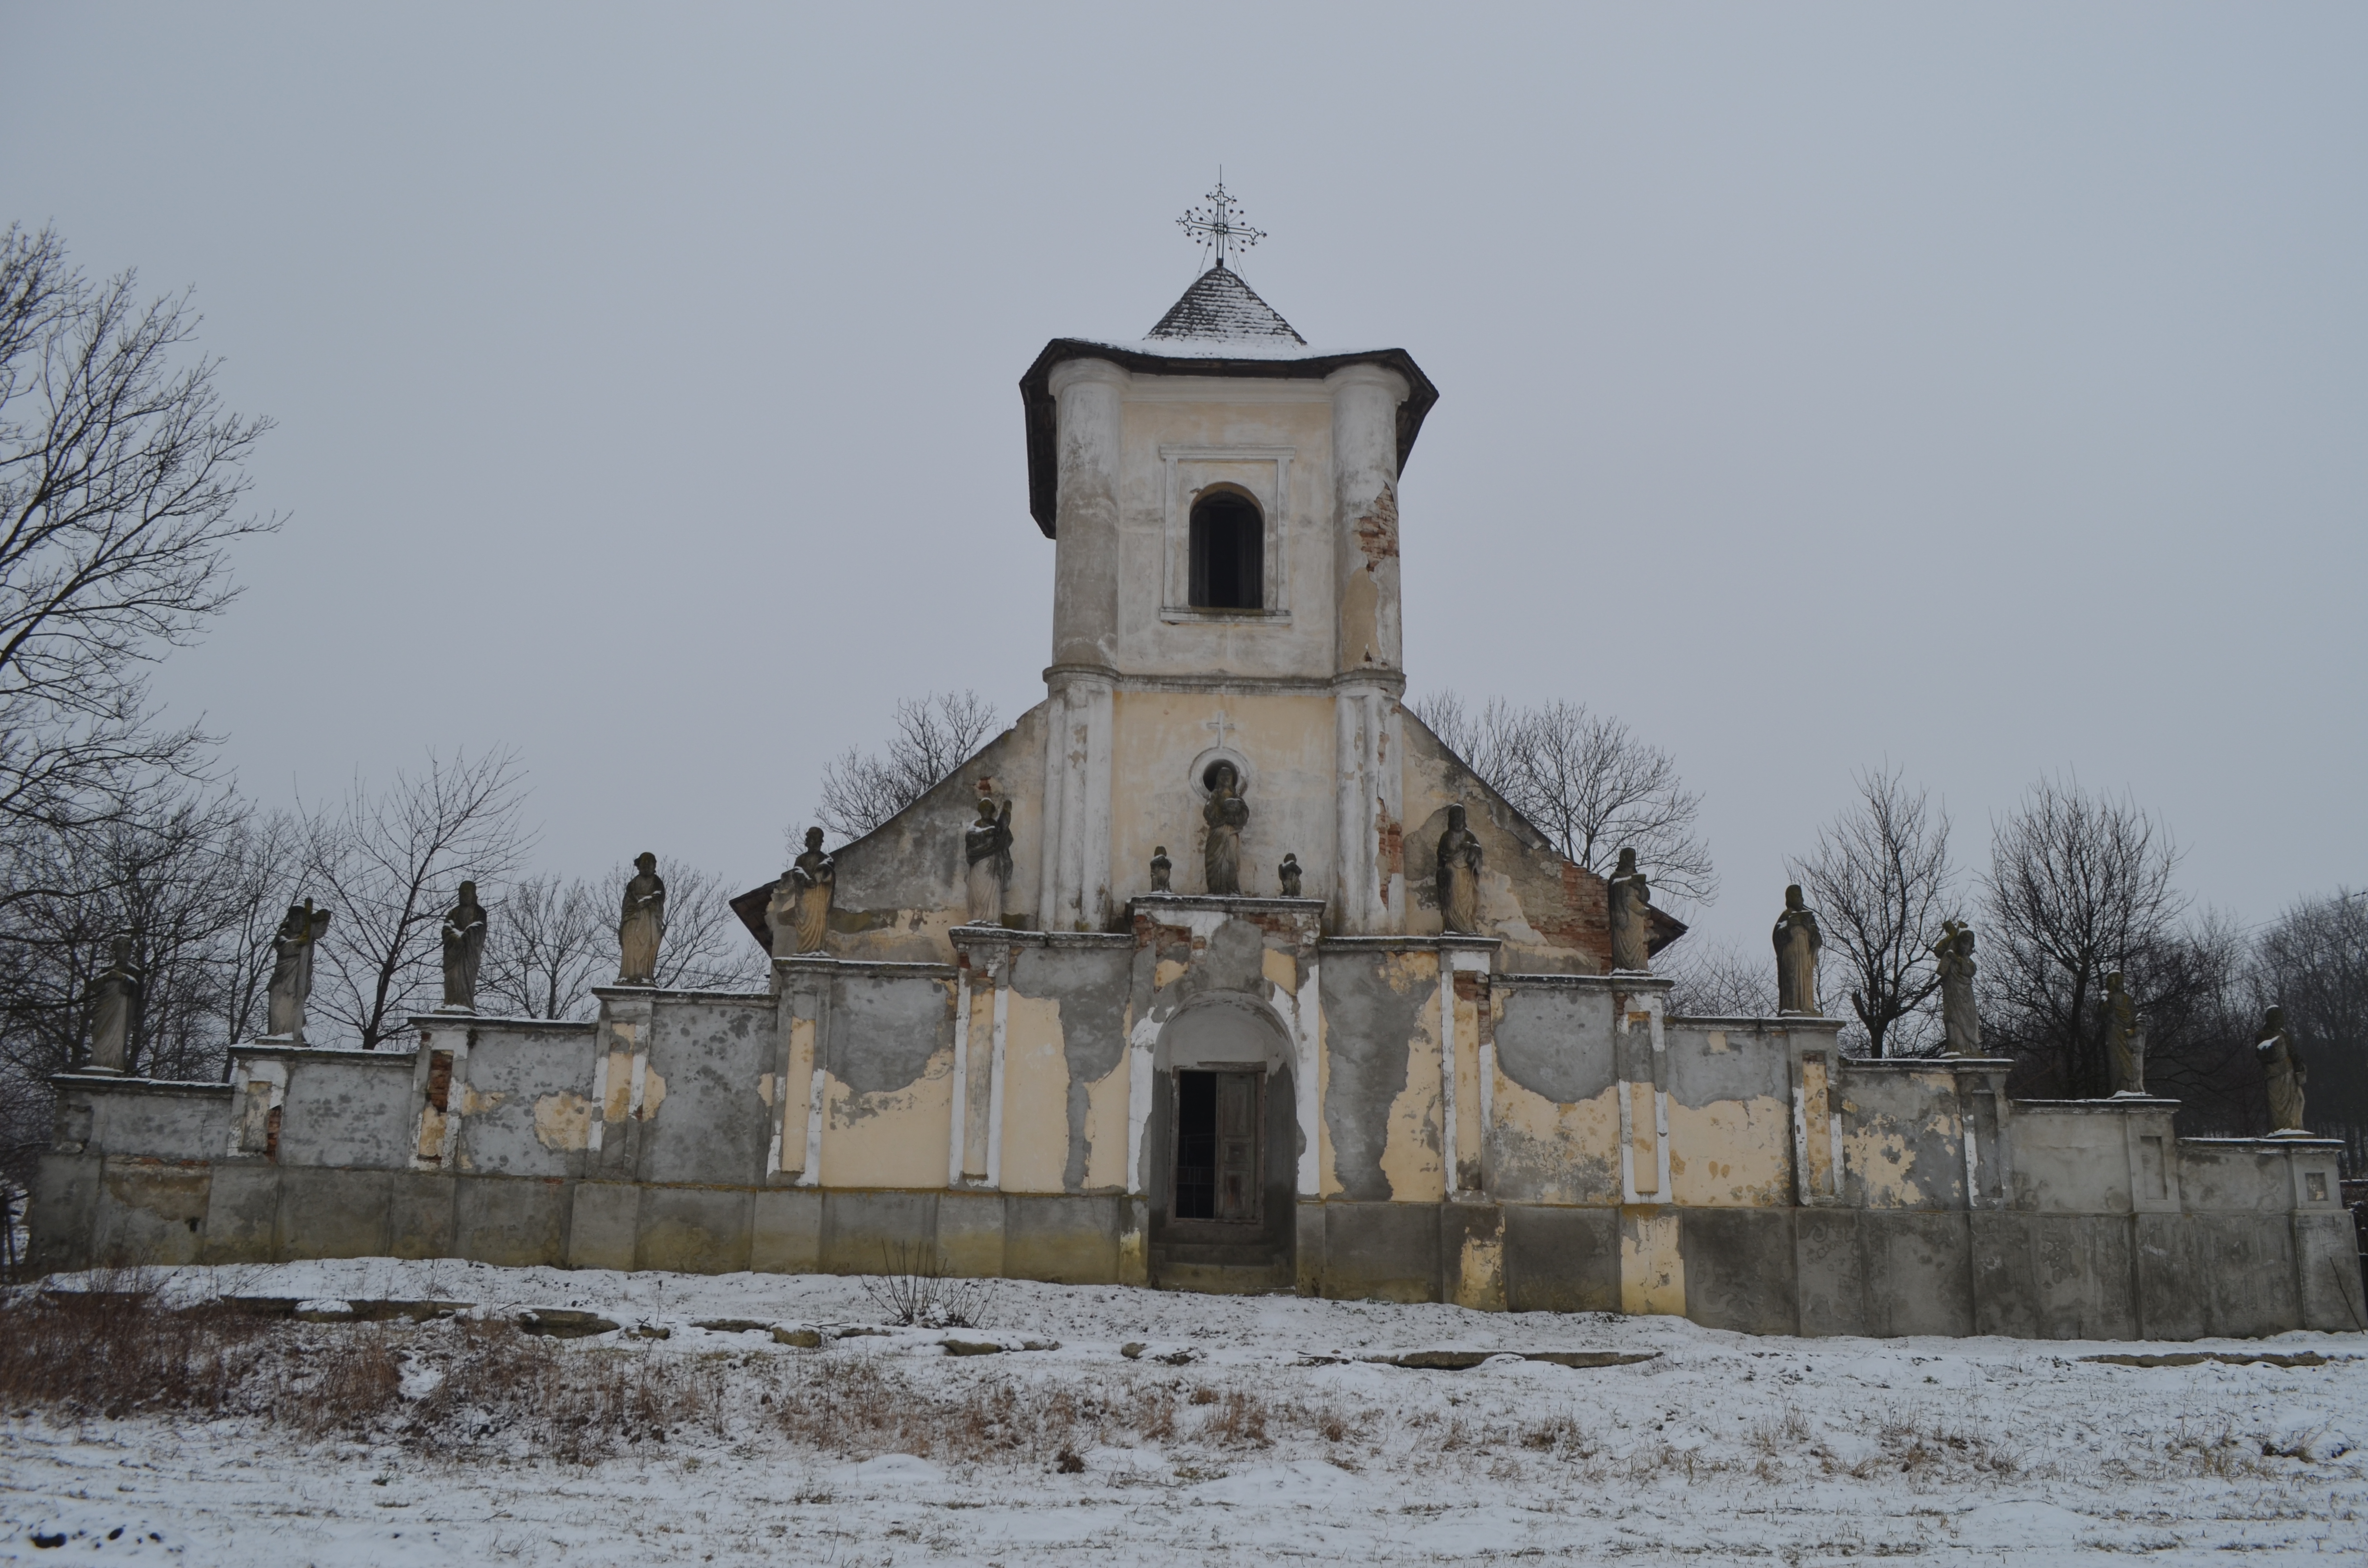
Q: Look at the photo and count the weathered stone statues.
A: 15